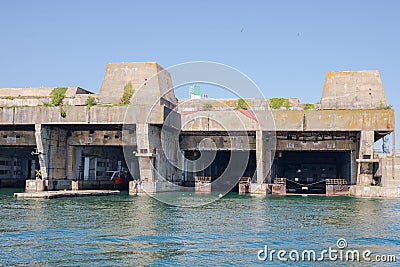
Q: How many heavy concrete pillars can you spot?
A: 4